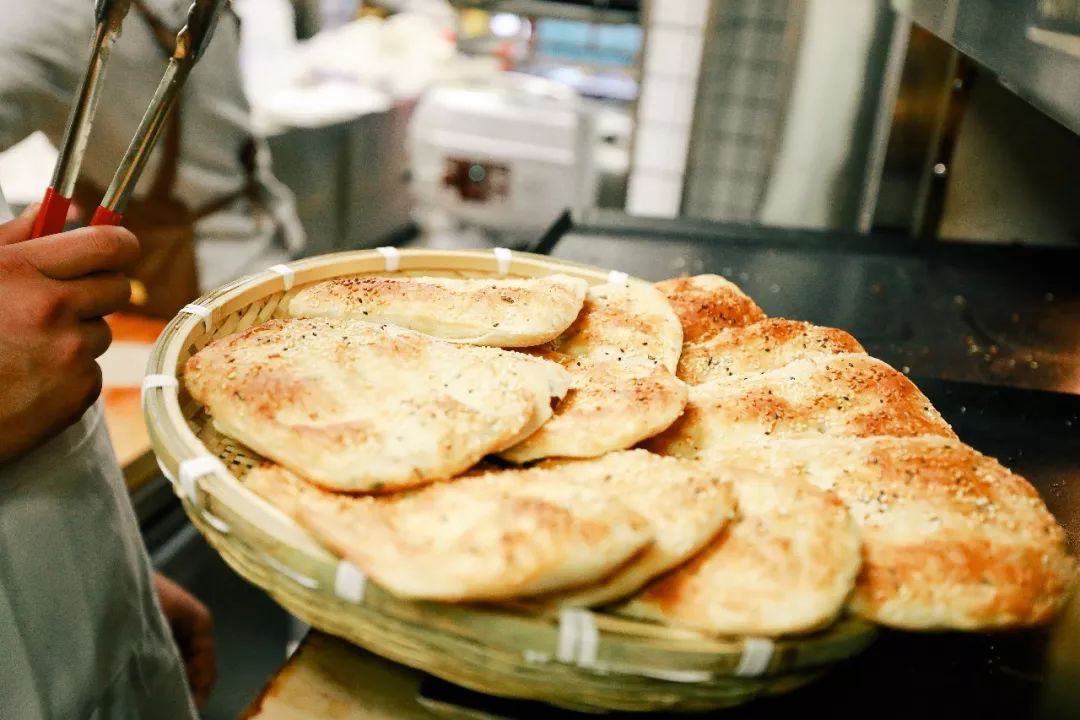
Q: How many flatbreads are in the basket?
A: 11